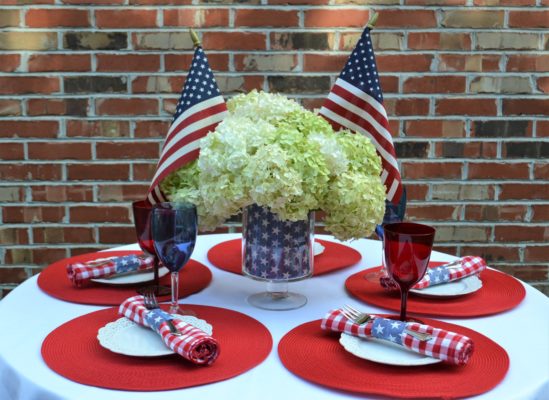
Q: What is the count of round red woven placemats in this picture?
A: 5